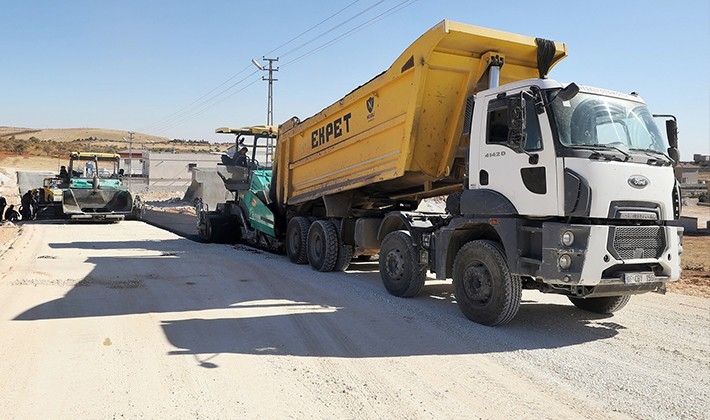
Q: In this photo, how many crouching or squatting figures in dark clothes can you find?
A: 1